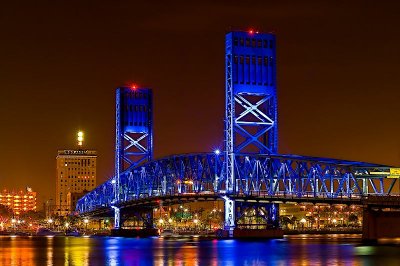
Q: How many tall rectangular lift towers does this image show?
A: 2